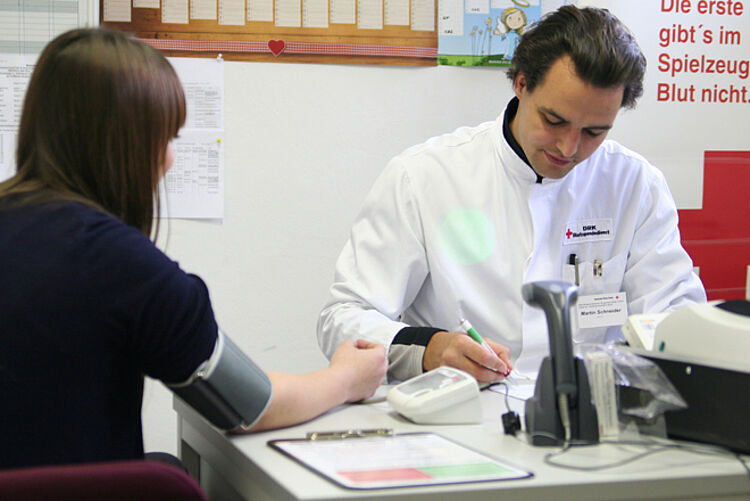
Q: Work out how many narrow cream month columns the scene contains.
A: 12